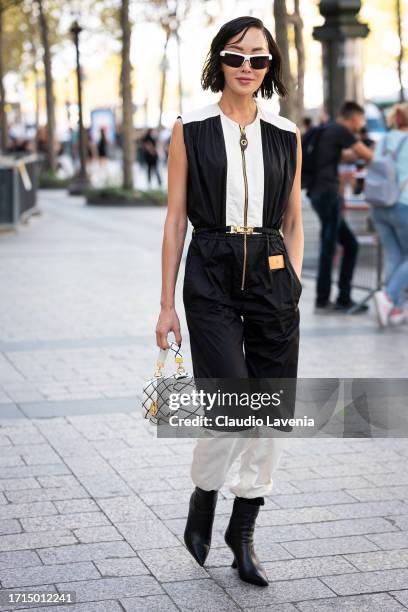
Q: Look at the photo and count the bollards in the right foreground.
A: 0